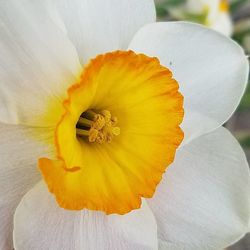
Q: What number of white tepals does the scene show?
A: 6